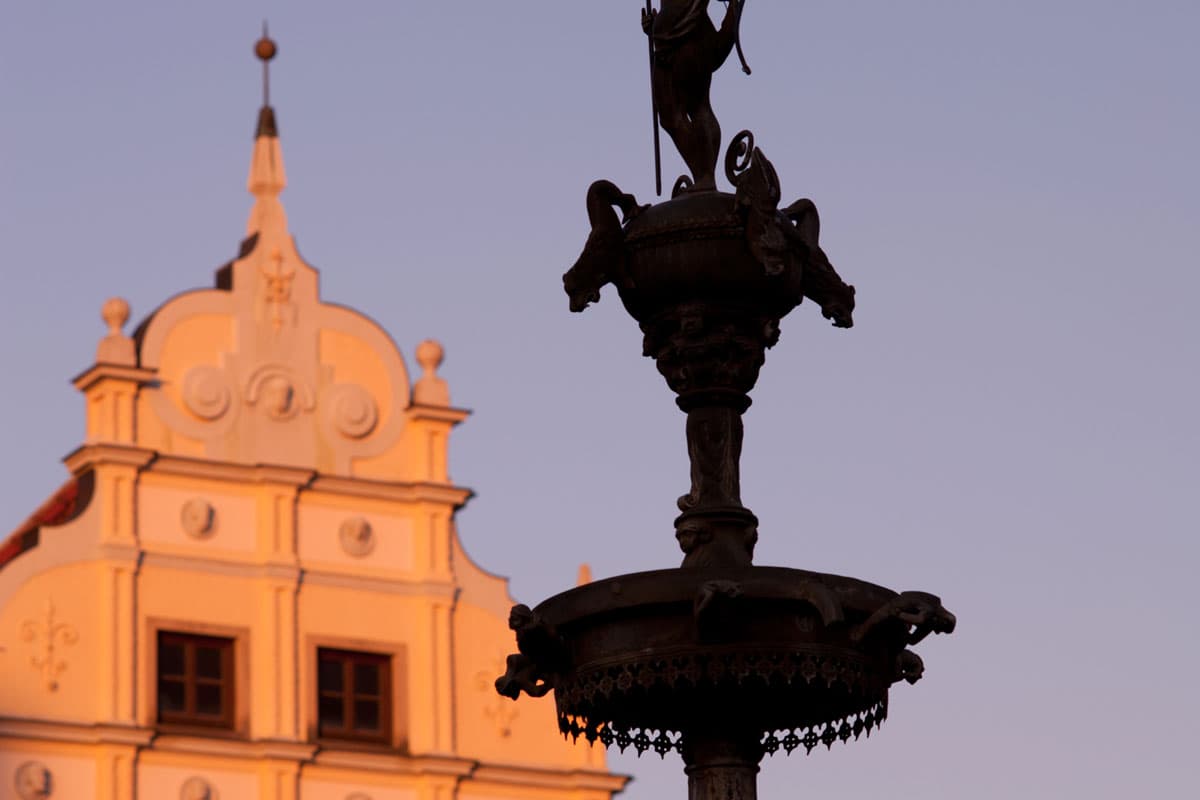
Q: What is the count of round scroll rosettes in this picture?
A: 2